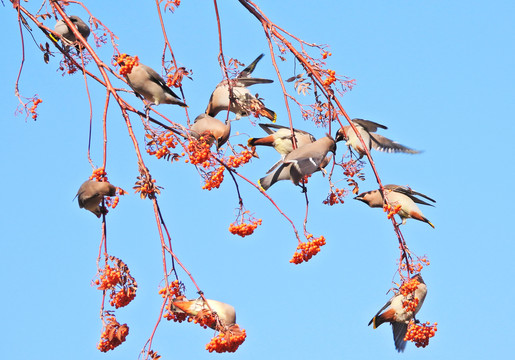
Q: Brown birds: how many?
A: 11